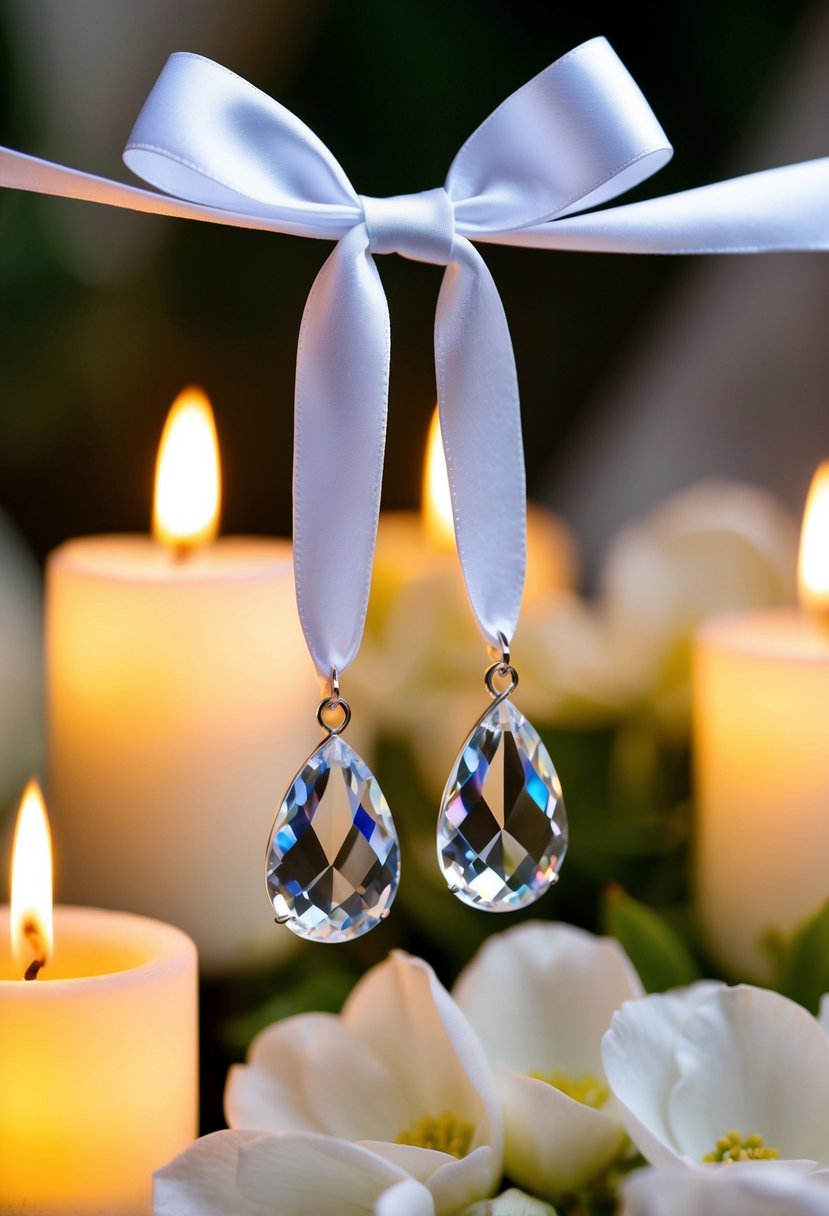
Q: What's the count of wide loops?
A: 2